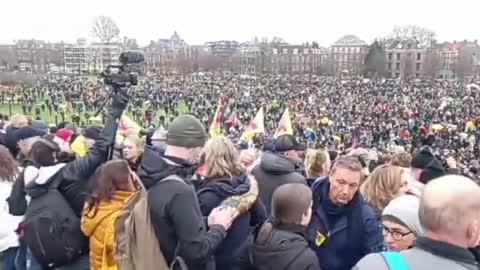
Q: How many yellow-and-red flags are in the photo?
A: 4